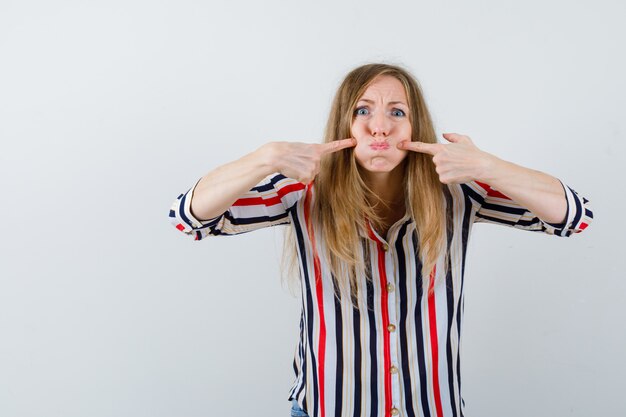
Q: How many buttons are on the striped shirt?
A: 5